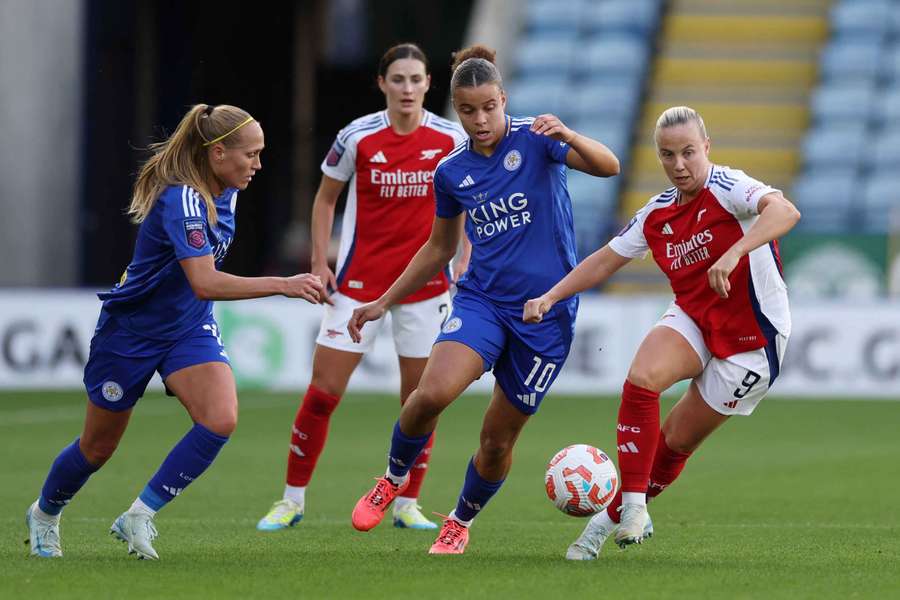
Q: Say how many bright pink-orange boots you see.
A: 2